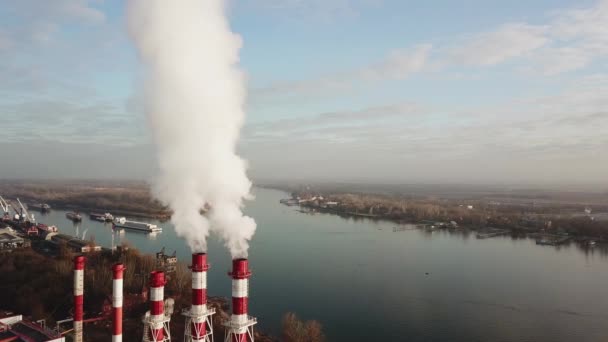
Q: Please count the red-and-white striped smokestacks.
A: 5